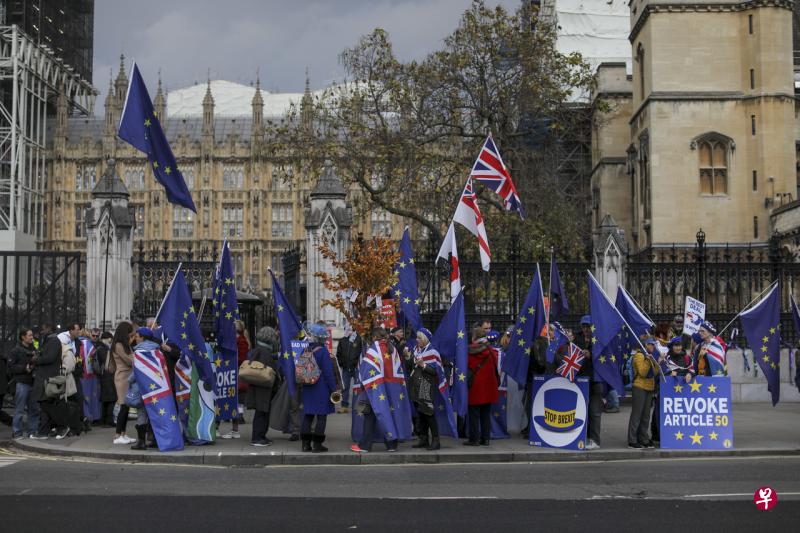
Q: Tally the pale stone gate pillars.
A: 3